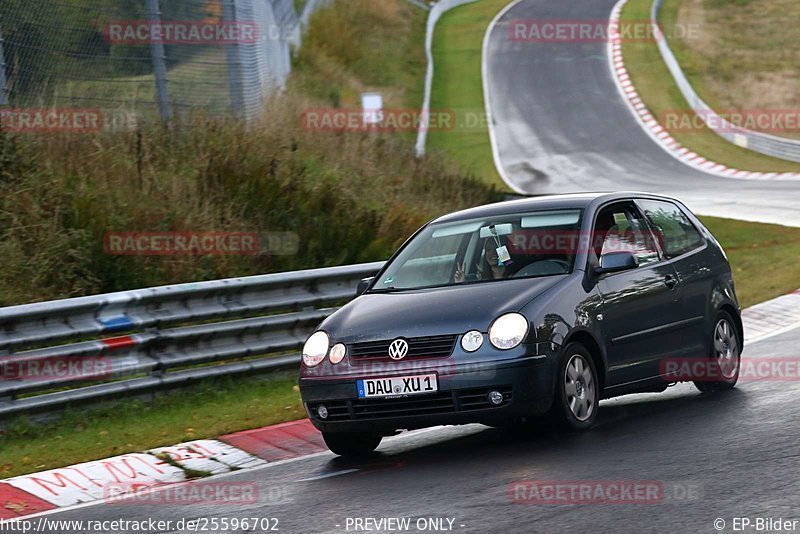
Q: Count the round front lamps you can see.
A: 6